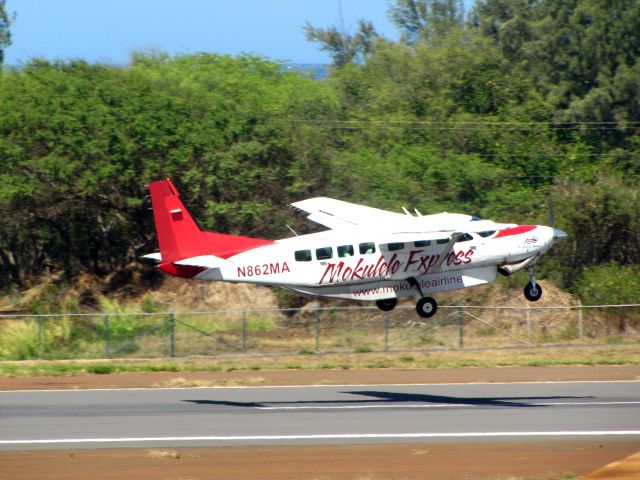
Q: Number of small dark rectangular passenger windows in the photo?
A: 7